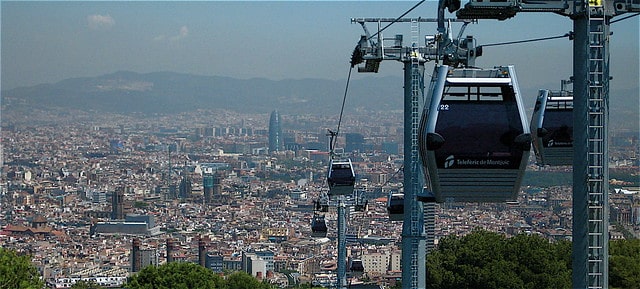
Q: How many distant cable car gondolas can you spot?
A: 4